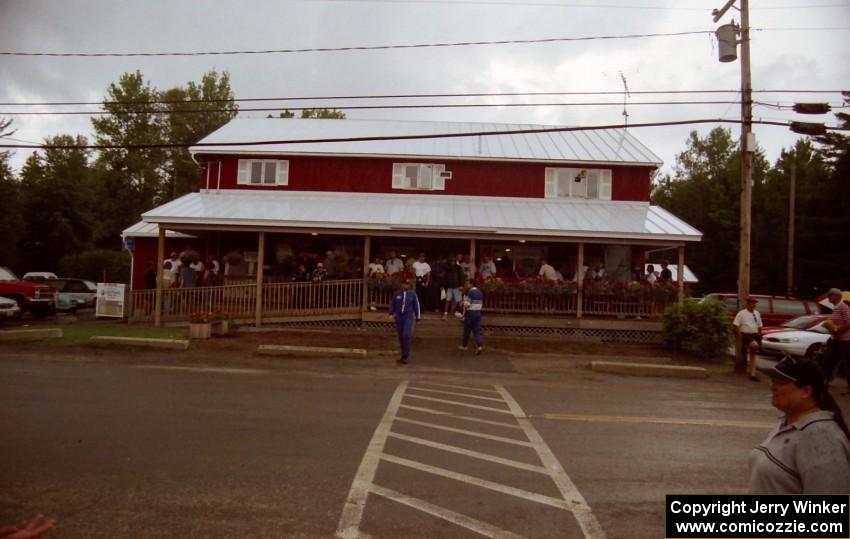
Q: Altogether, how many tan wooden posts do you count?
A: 6